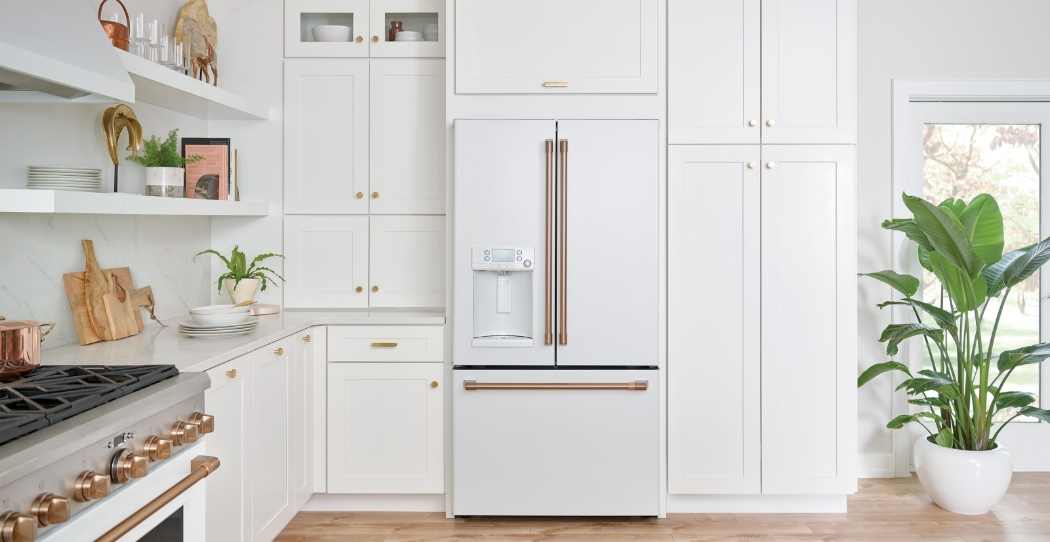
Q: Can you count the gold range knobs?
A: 7